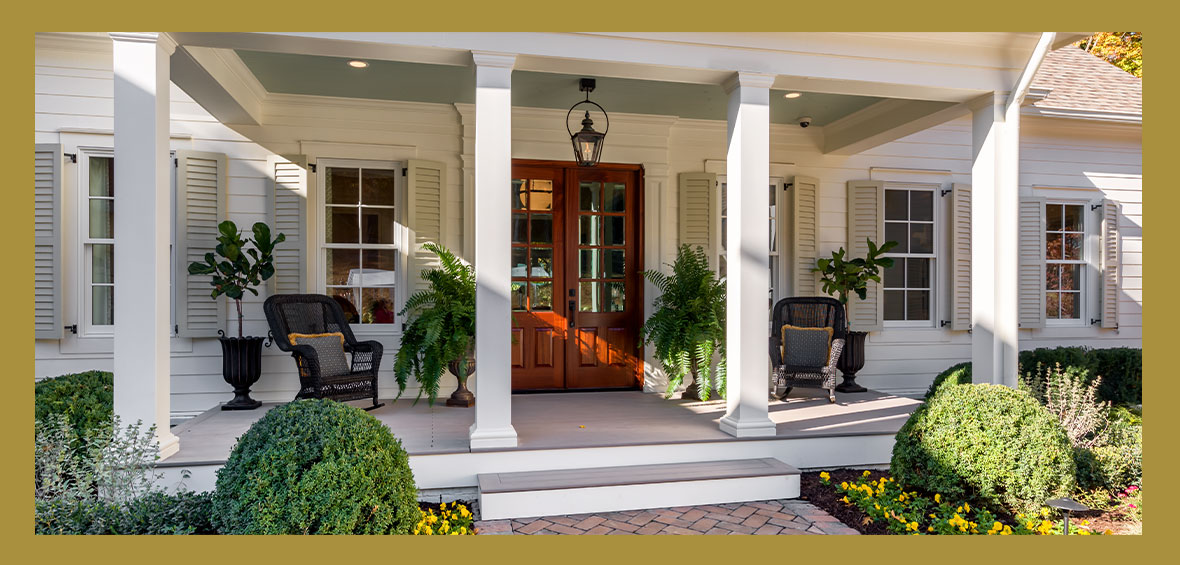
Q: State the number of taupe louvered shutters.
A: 10